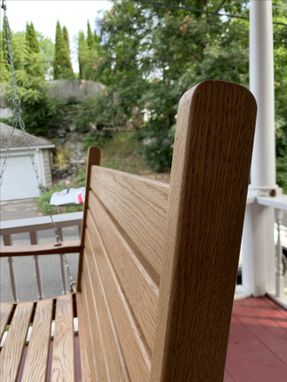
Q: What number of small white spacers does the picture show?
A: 4